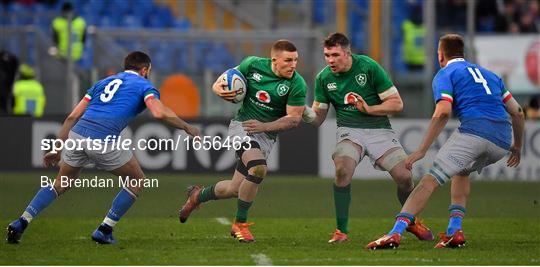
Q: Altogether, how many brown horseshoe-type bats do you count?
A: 0